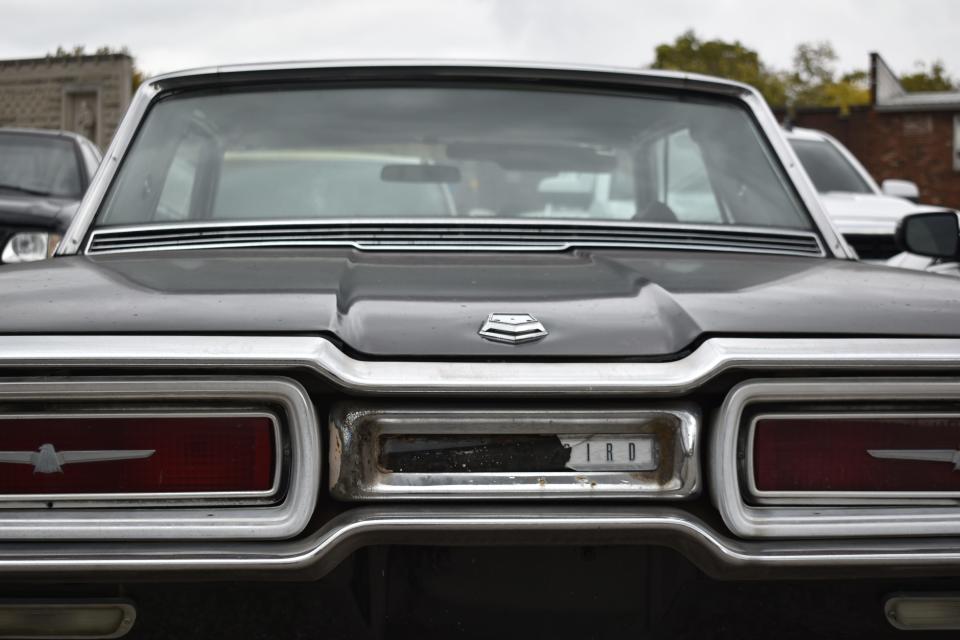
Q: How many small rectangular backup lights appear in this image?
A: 2